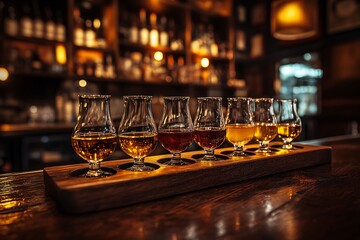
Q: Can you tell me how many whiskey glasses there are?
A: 7